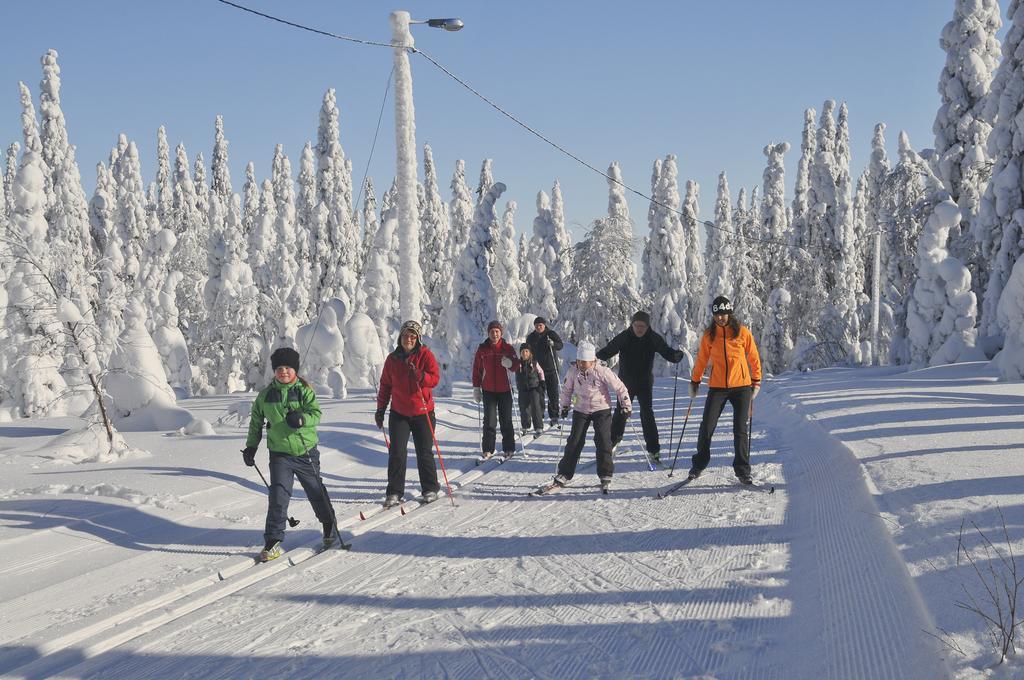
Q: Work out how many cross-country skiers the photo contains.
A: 8